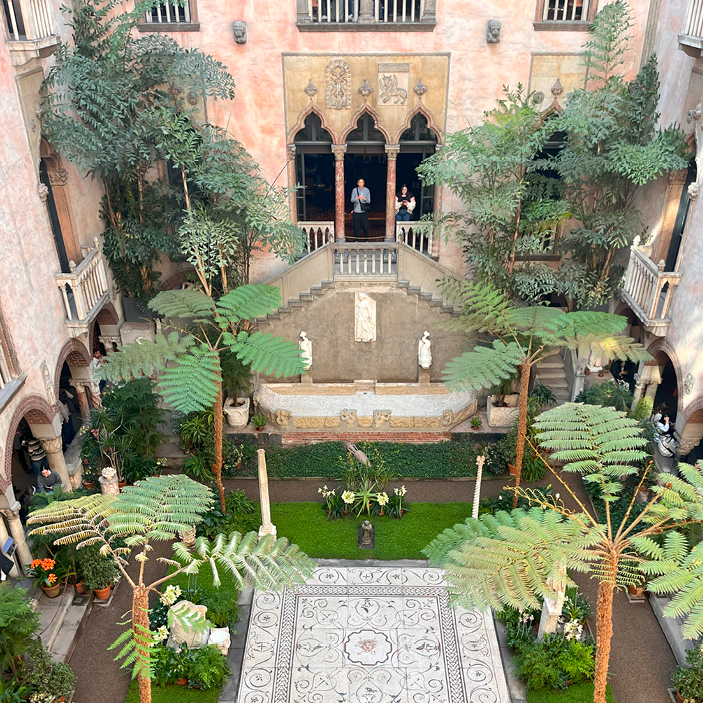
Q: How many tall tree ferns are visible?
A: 4